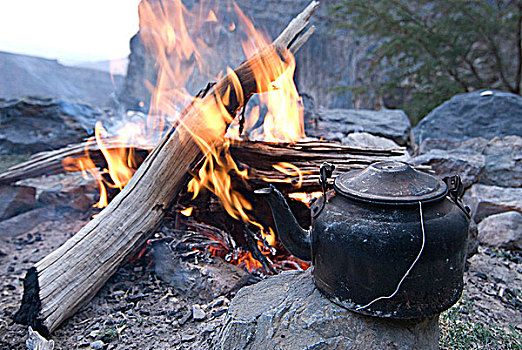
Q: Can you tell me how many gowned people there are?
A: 0